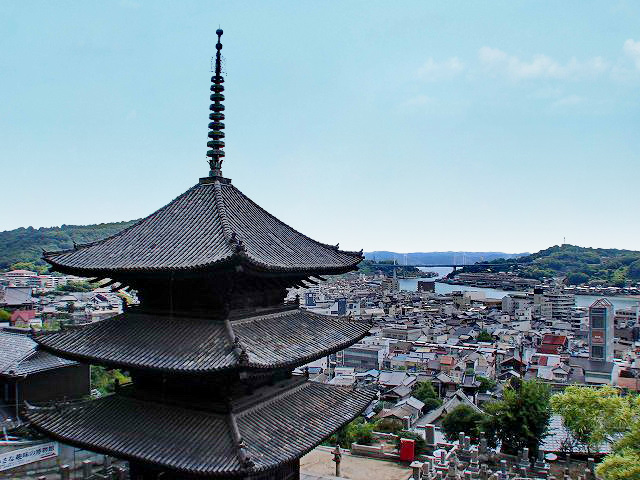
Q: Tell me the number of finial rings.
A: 9